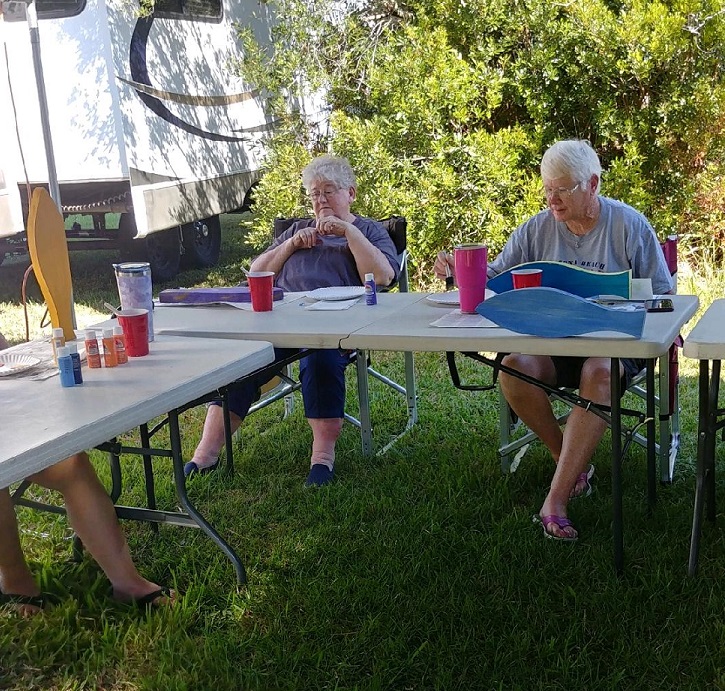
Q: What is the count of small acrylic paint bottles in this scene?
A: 7